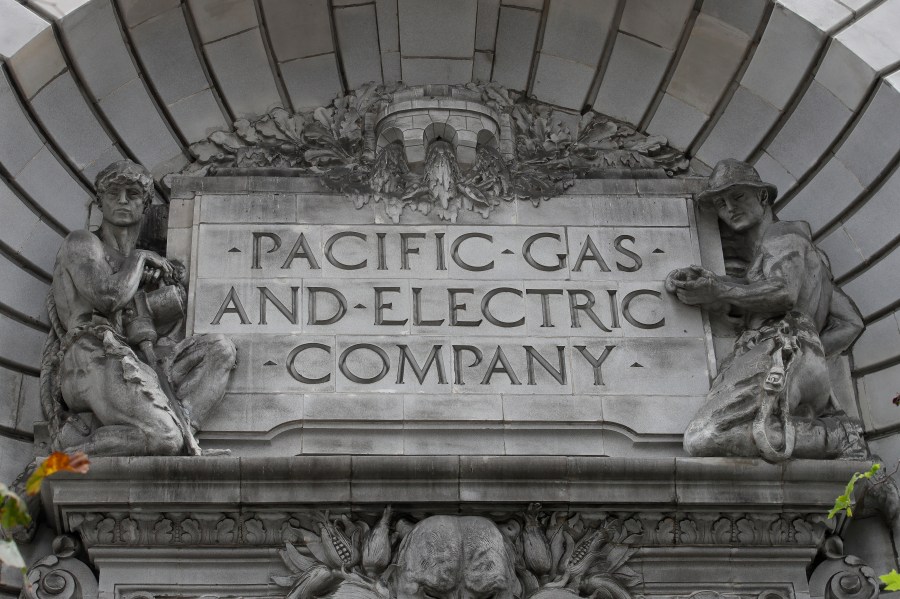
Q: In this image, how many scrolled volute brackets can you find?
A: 2